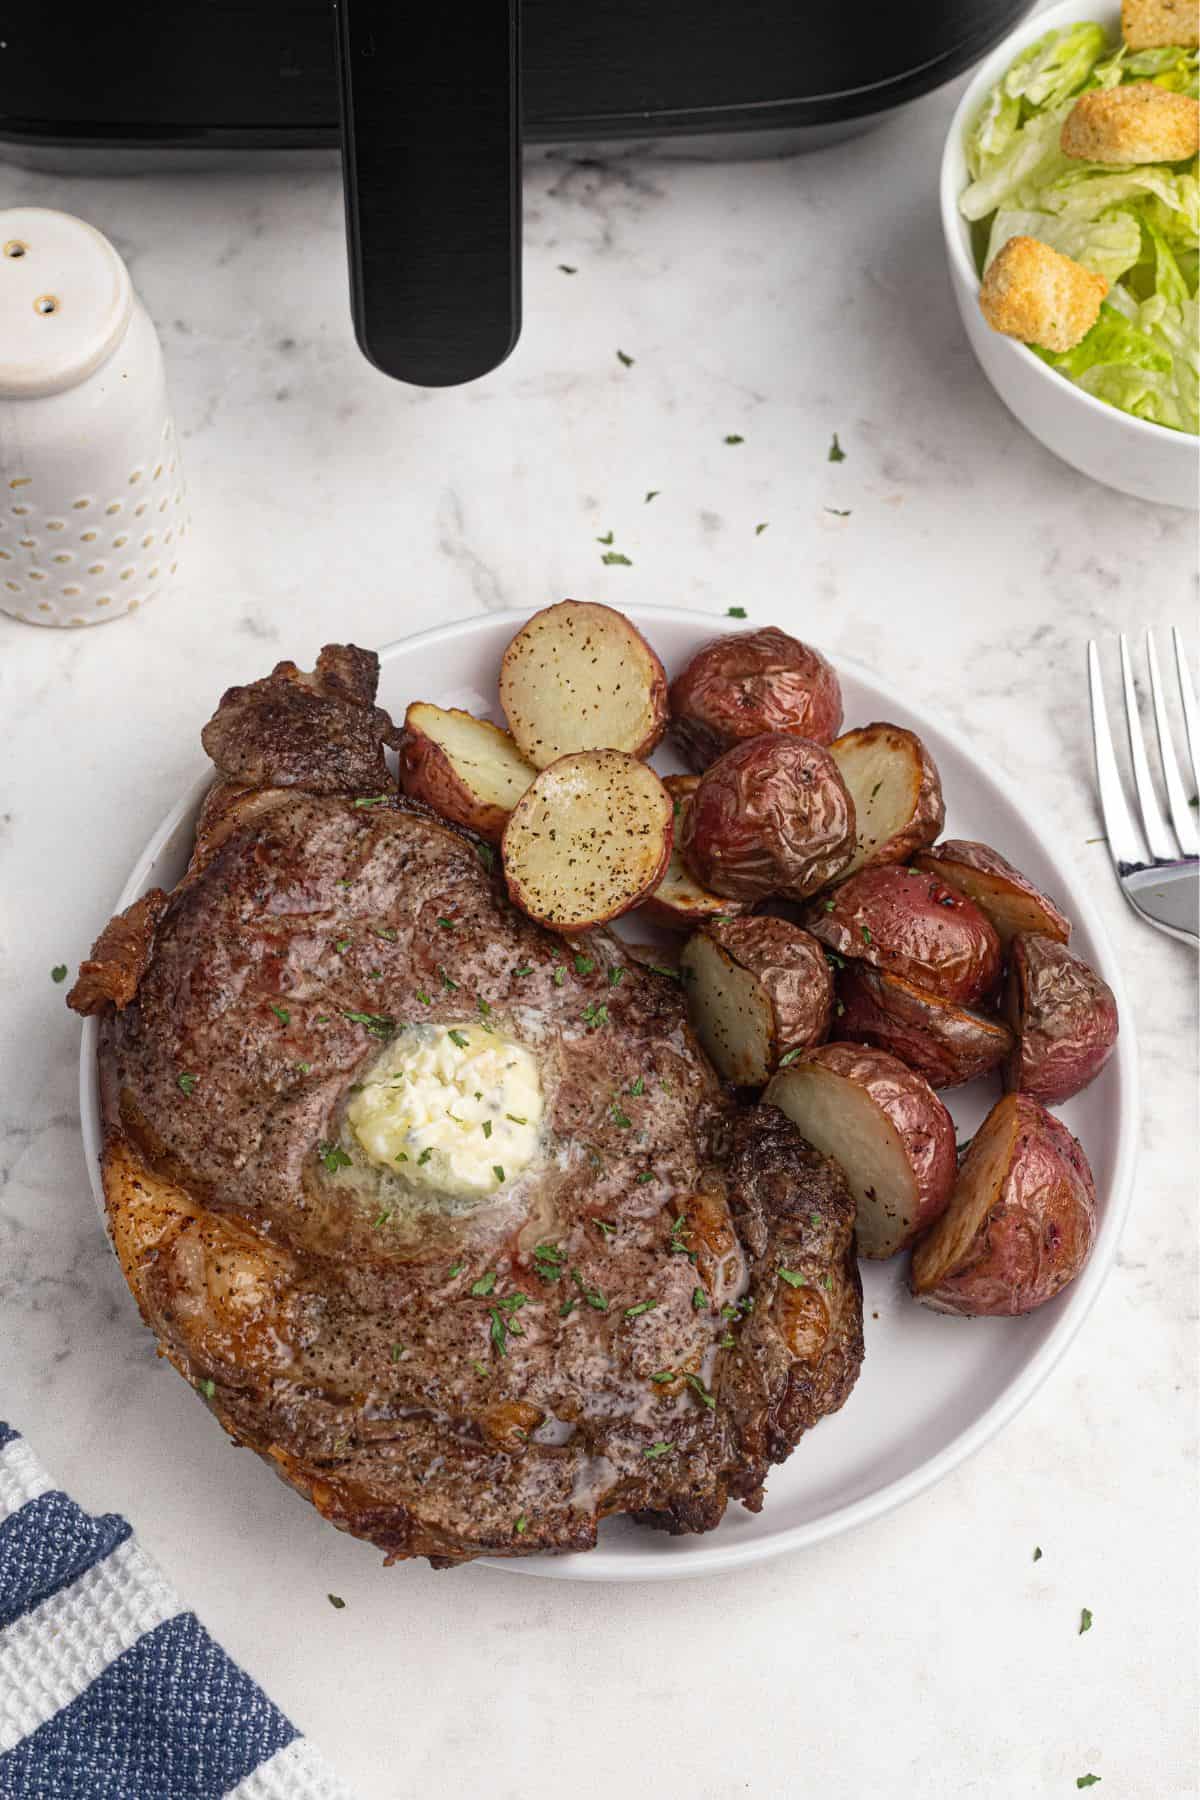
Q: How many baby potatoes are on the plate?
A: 14